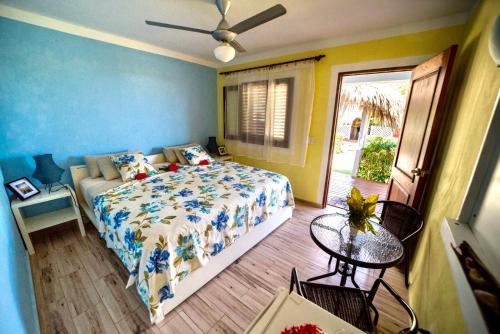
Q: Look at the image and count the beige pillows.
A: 4